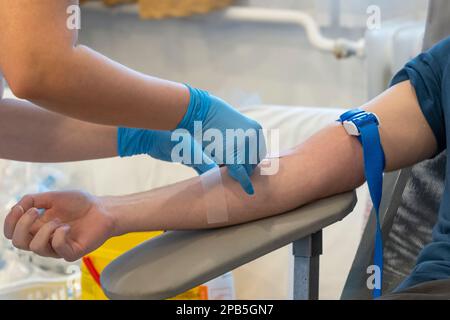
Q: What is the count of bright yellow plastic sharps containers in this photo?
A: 1